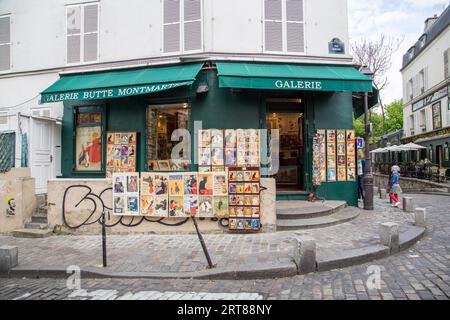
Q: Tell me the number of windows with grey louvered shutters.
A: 4